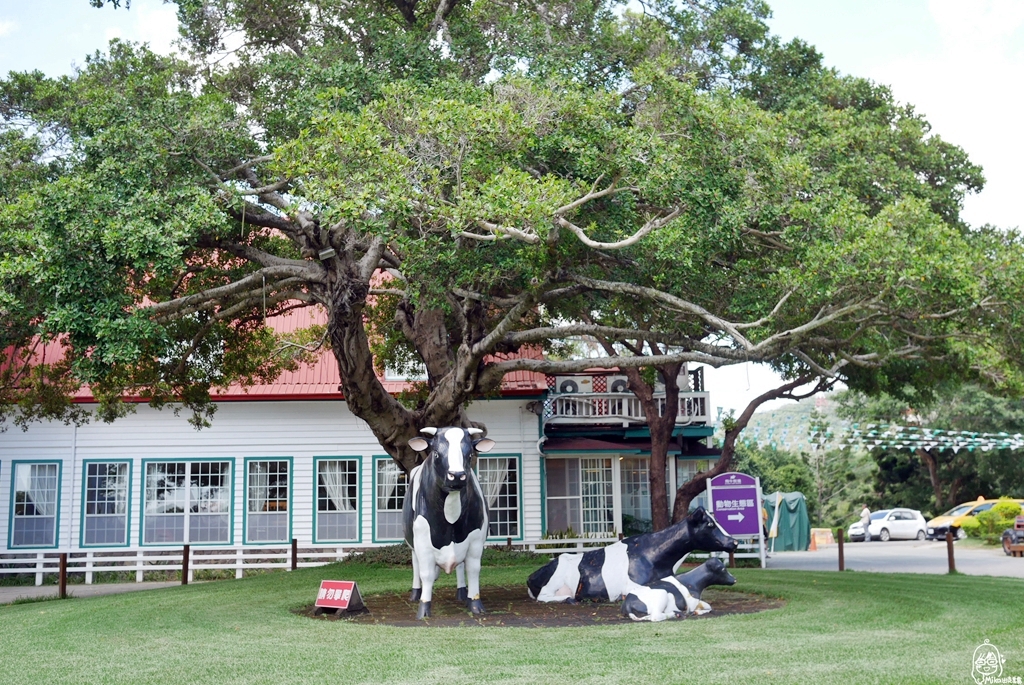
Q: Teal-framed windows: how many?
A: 7